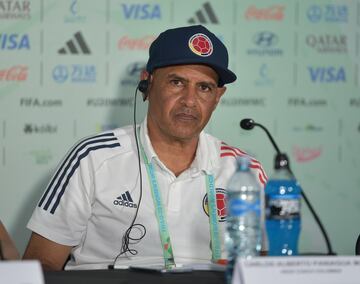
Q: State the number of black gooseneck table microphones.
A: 1